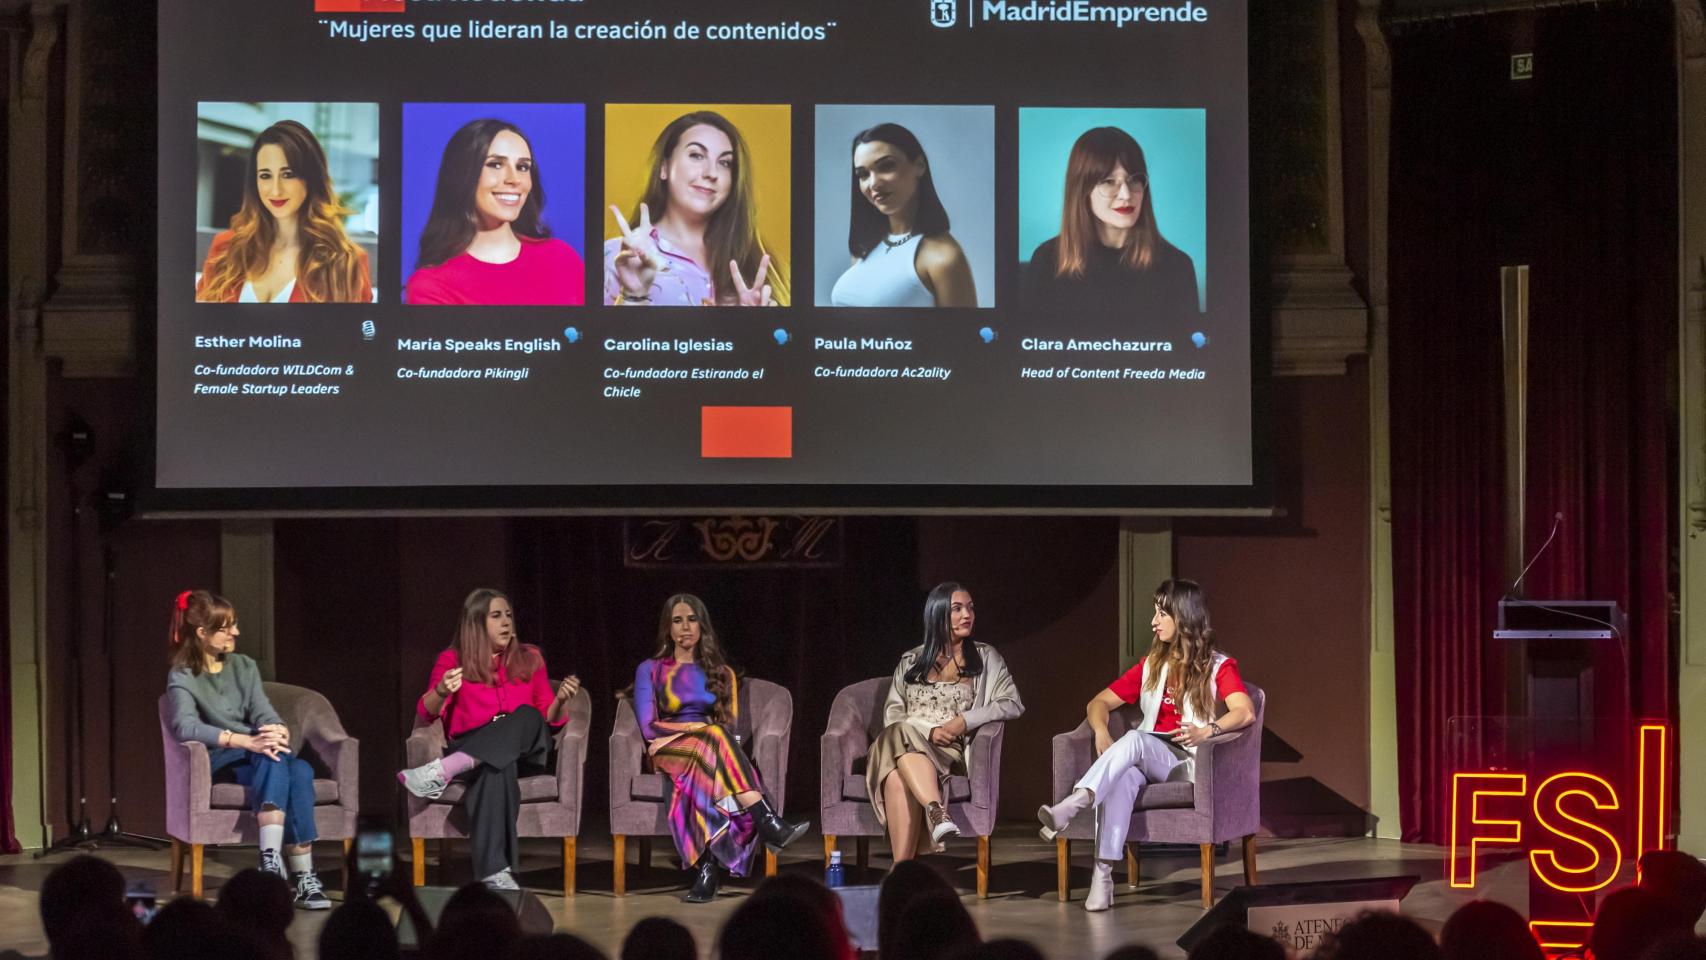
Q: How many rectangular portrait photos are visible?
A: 5